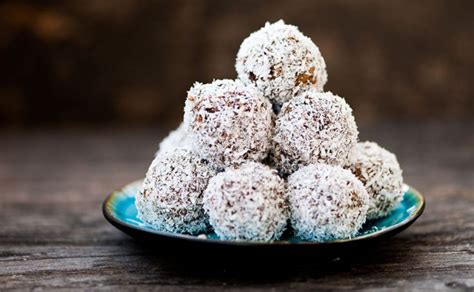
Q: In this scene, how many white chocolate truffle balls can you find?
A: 8